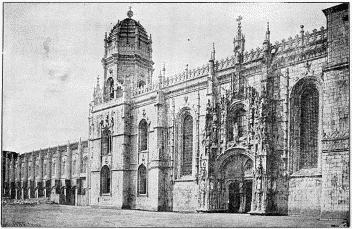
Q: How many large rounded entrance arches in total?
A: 1